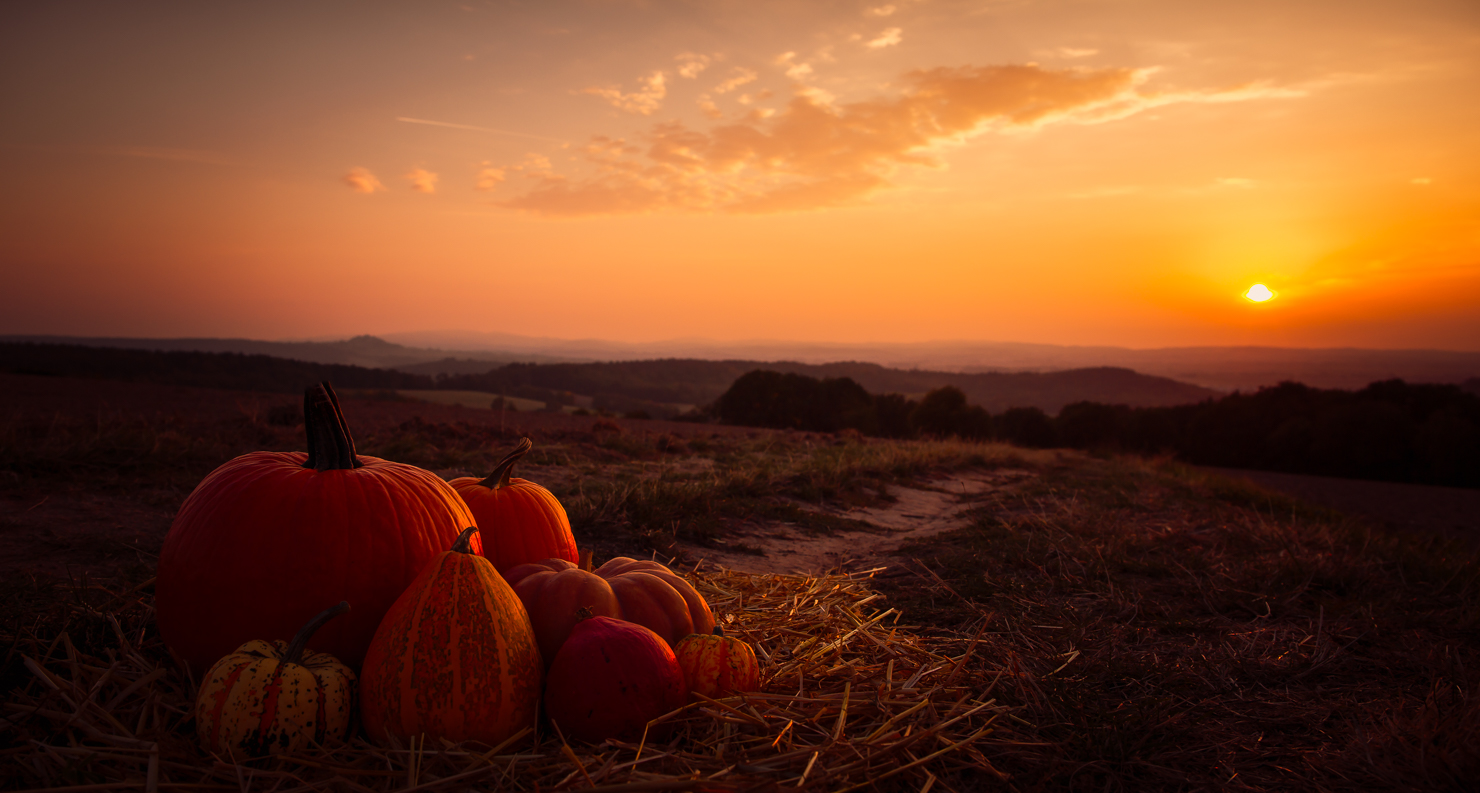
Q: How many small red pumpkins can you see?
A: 1